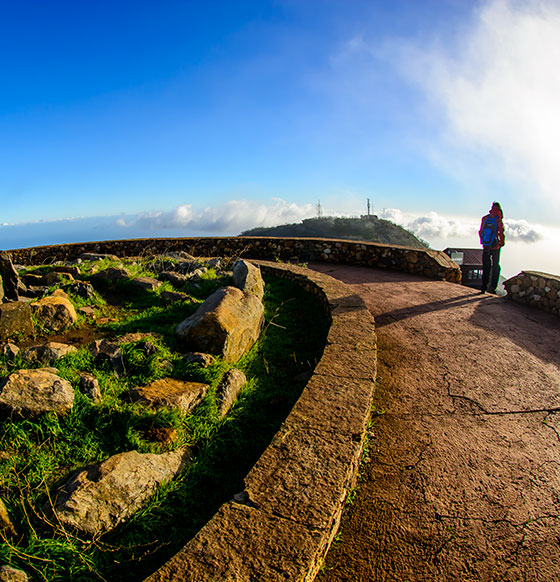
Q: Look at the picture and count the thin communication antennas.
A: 2